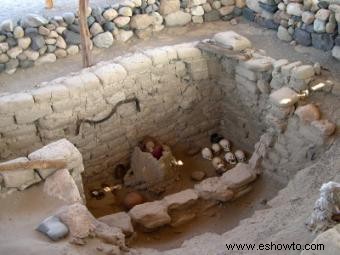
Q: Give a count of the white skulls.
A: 6